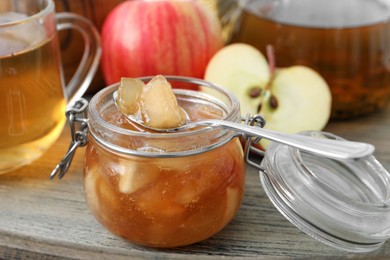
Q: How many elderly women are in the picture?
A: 0